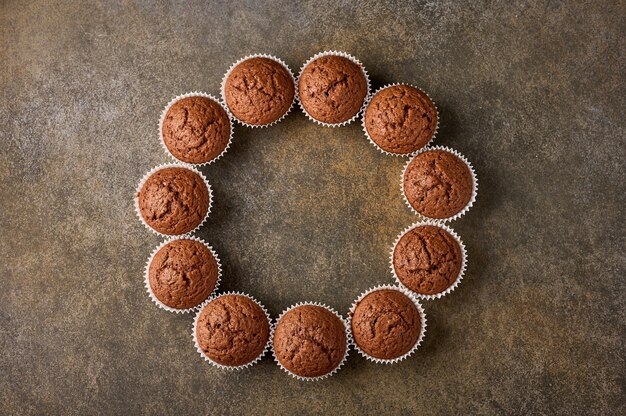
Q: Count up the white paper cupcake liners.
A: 11